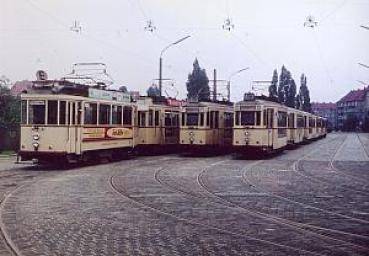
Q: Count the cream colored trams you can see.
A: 4